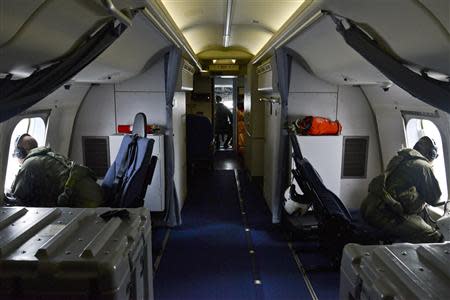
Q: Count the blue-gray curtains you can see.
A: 2